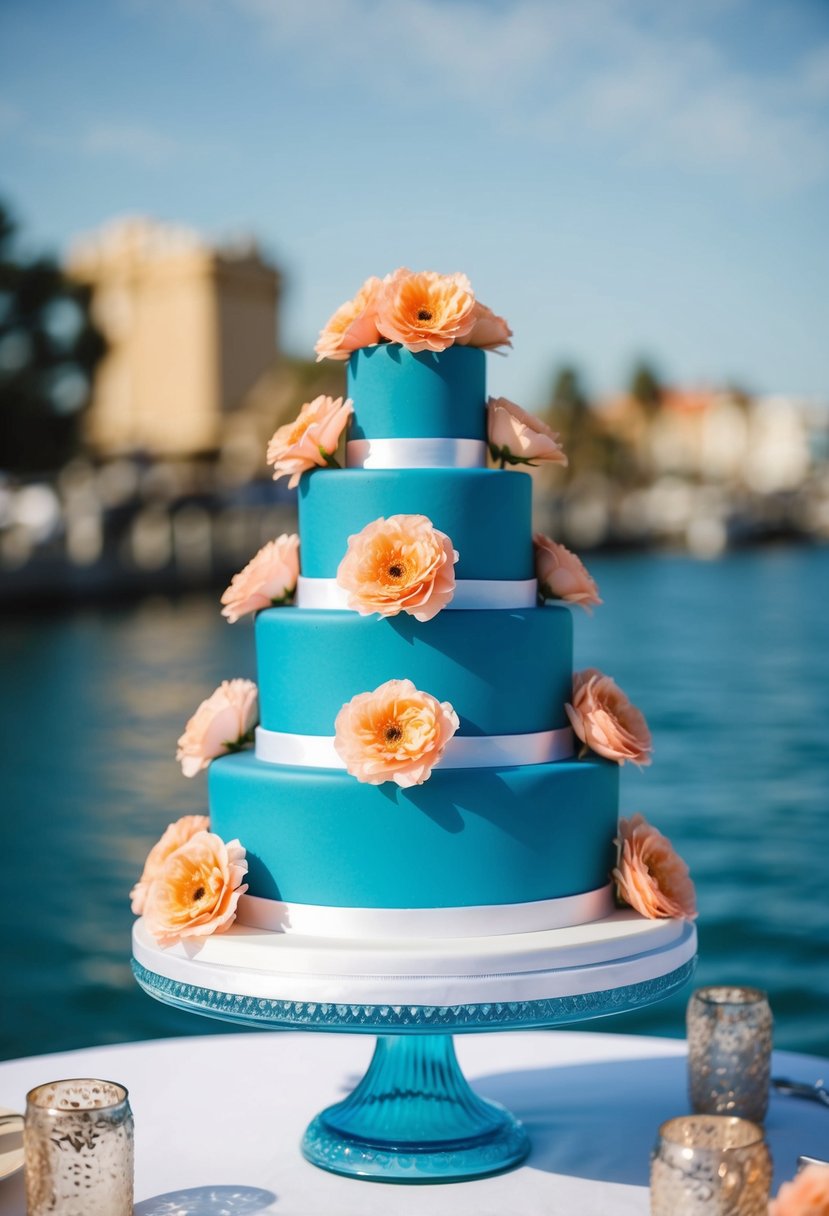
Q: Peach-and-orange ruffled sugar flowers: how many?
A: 14